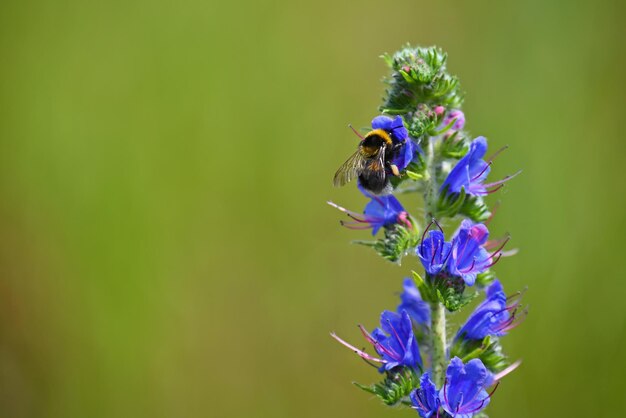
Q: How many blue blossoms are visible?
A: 10